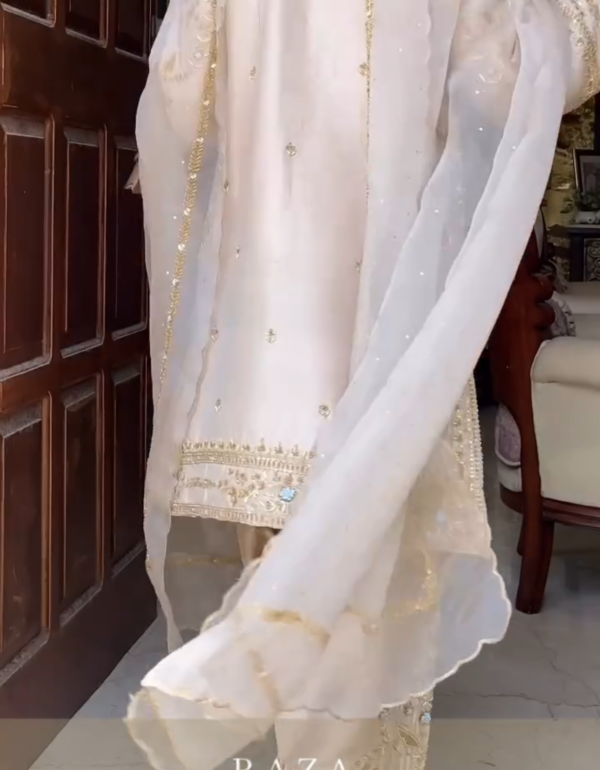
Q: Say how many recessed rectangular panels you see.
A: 9